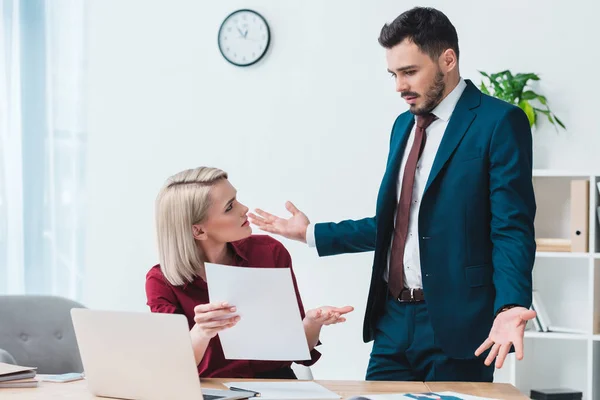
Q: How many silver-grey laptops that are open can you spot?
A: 1